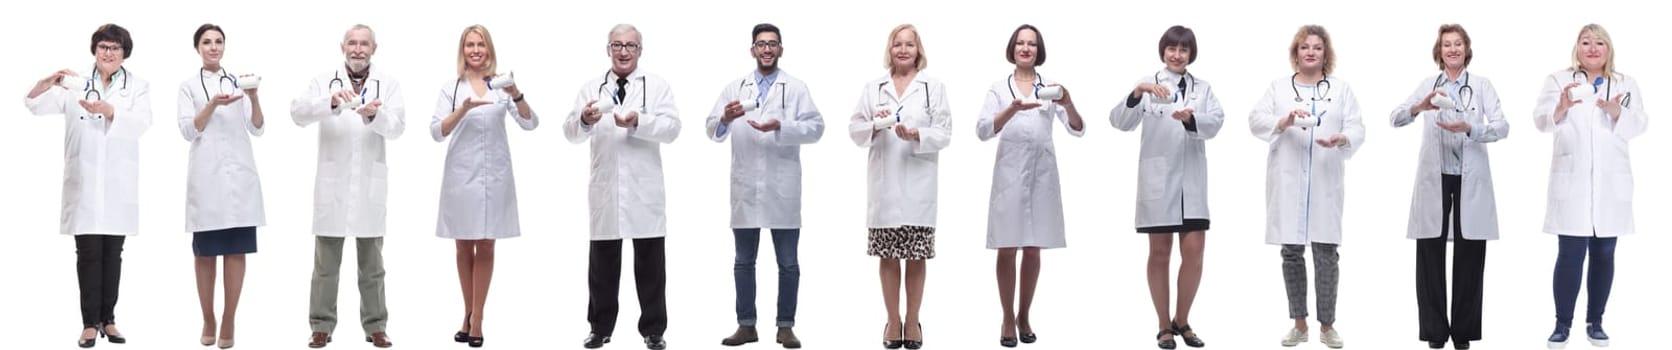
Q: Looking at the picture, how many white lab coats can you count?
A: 12